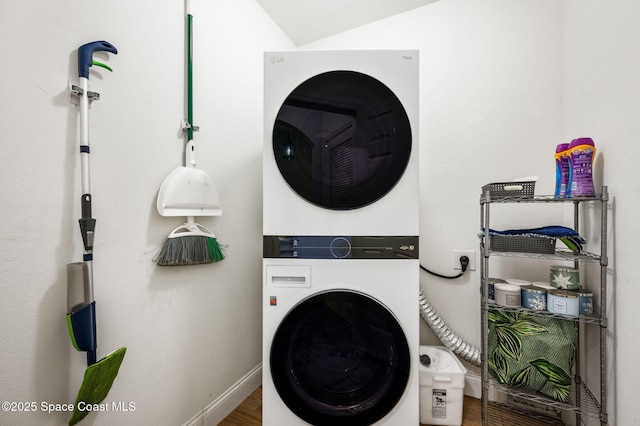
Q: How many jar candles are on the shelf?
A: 8